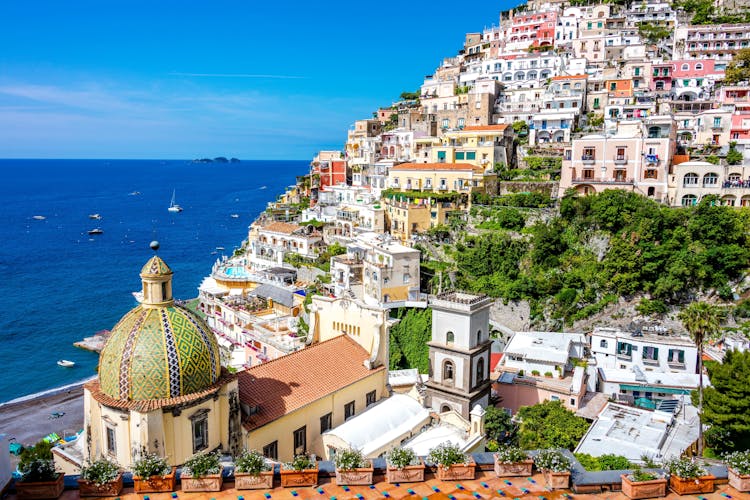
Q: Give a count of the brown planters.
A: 14